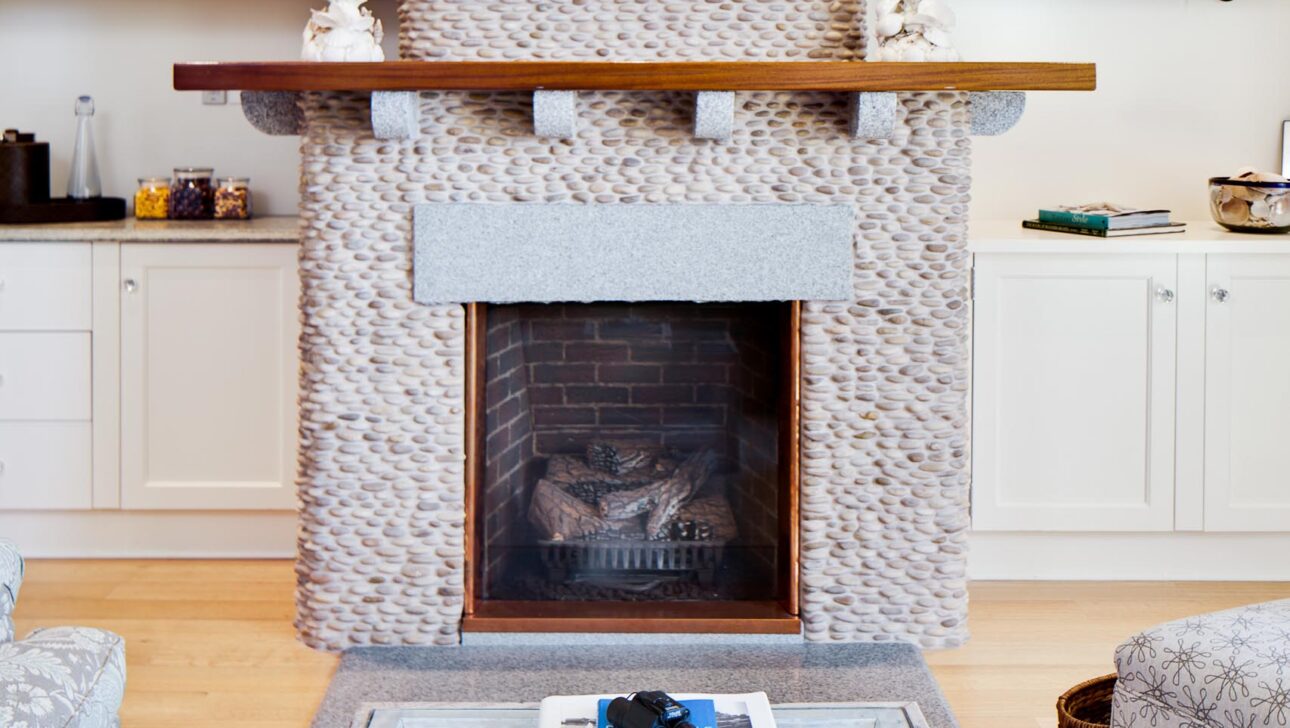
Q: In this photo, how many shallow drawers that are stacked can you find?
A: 3